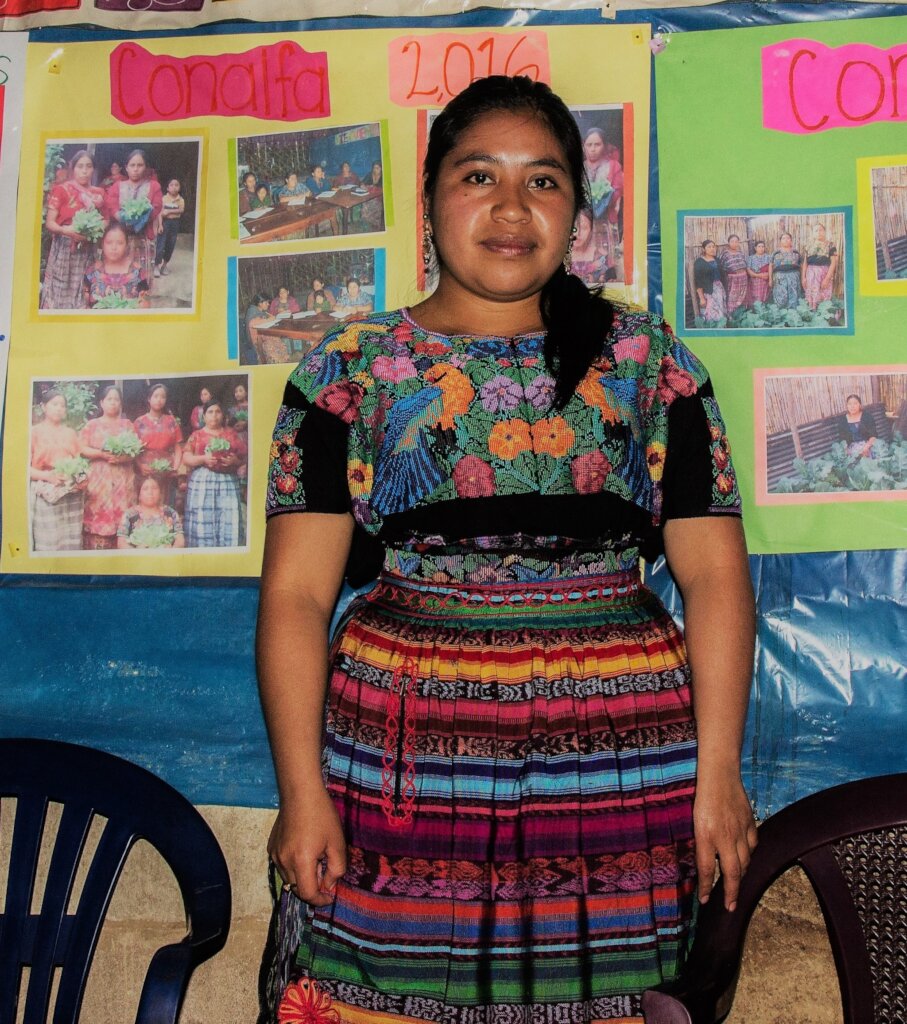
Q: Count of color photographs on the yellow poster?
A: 5